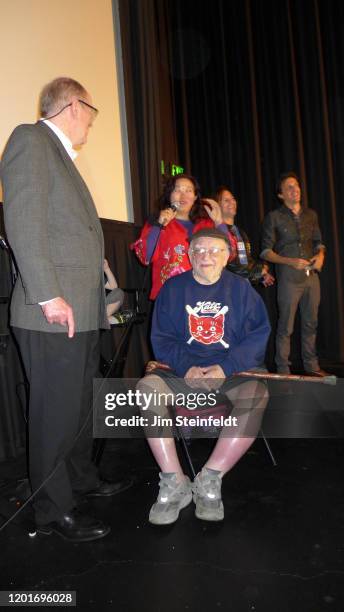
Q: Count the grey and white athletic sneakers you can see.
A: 2